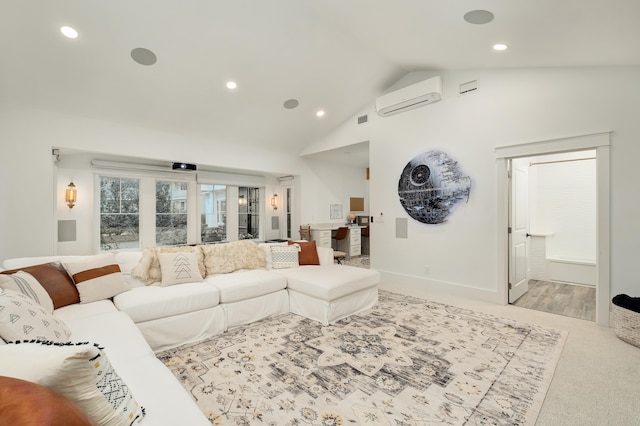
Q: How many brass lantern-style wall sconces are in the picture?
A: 2